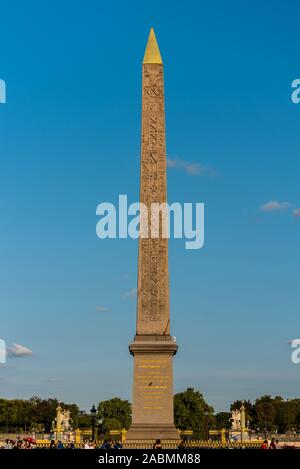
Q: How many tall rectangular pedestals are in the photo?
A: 1